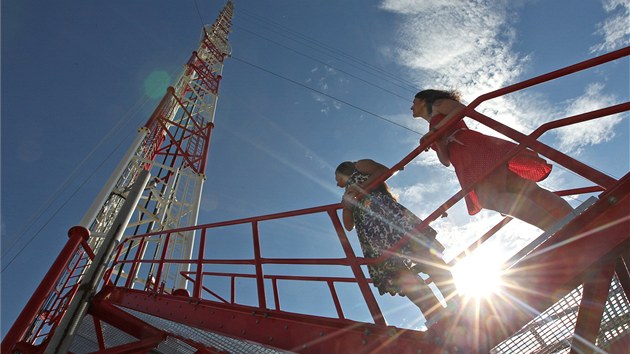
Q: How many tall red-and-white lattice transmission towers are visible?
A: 1